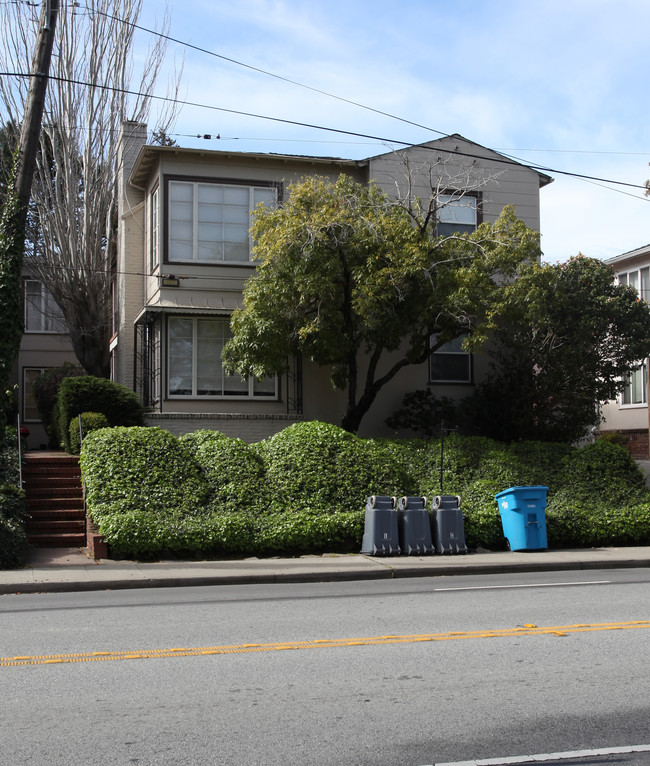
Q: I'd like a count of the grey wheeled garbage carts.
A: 3